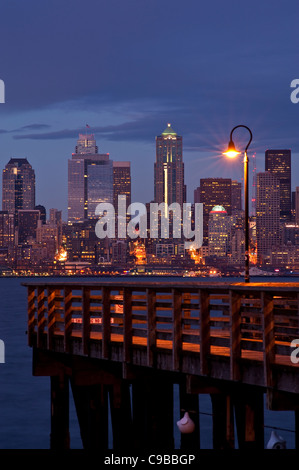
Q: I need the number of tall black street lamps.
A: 1